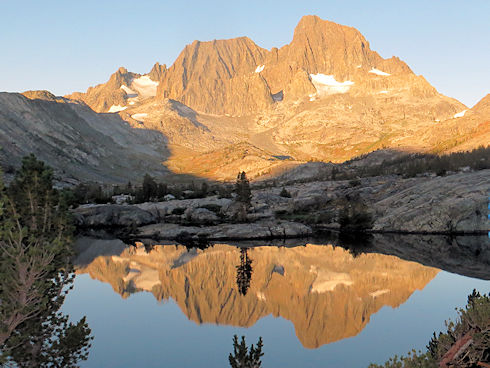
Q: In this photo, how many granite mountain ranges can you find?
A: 1